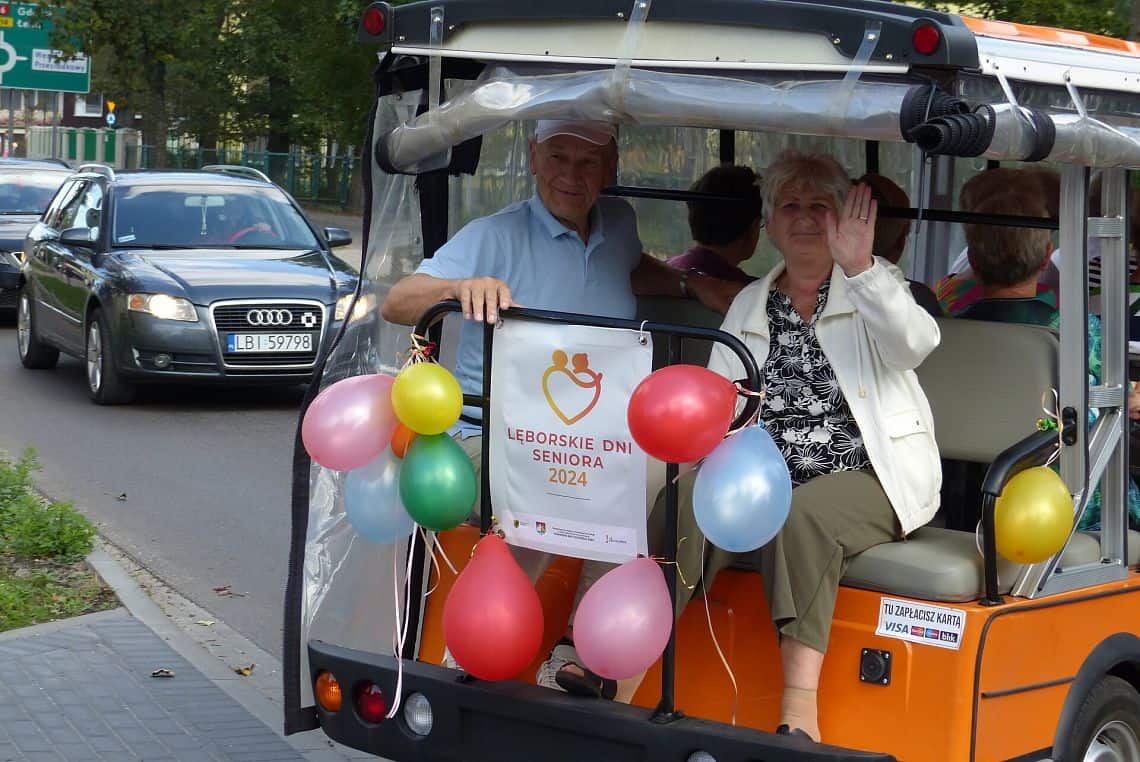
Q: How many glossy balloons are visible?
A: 10